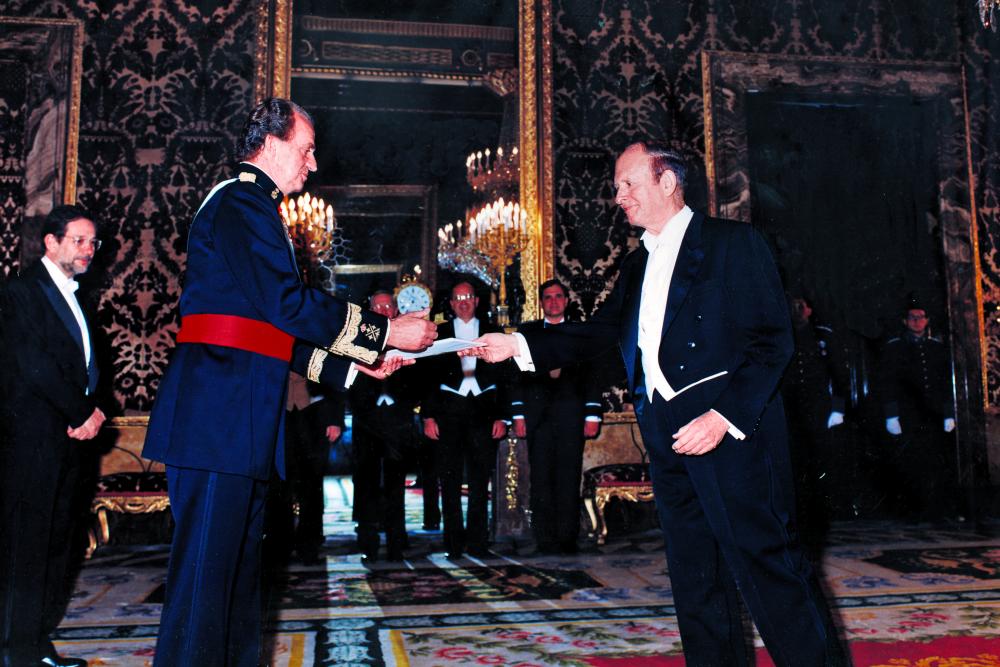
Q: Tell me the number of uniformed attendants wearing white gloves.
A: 2